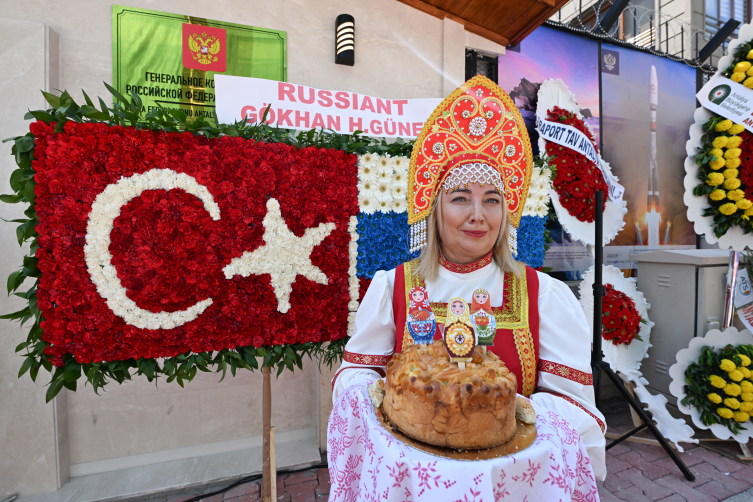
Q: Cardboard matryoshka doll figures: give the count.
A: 3